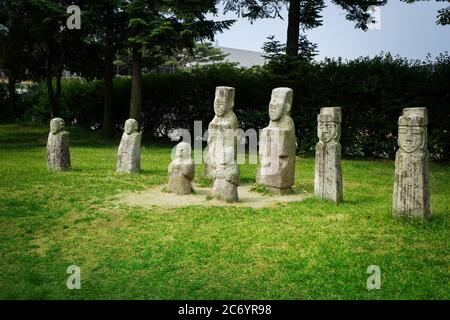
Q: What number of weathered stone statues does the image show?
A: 8